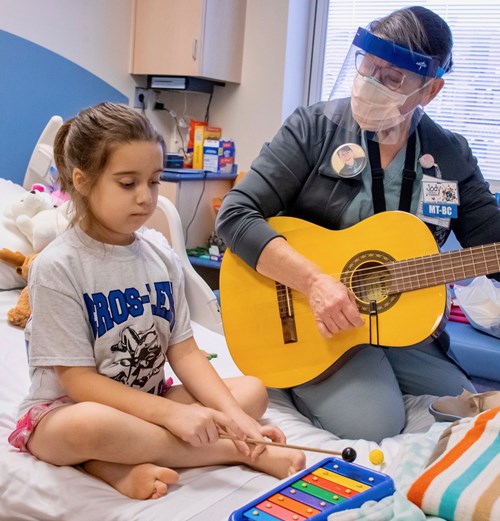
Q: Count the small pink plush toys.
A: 1